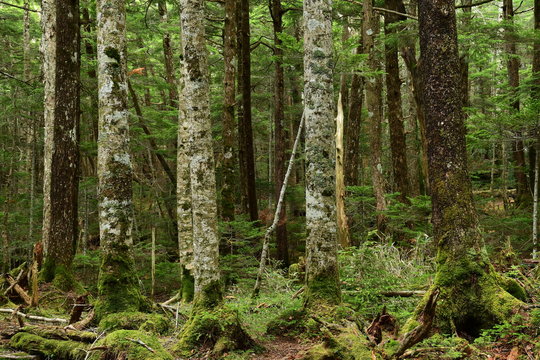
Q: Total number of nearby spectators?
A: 0